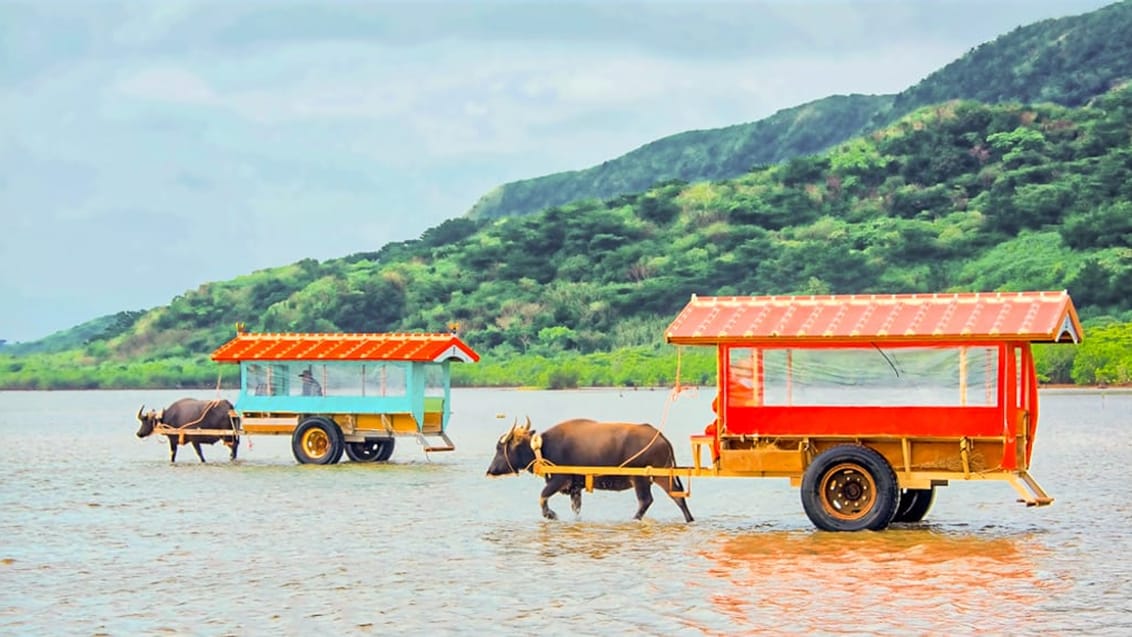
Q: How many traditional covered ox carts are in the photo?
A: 2